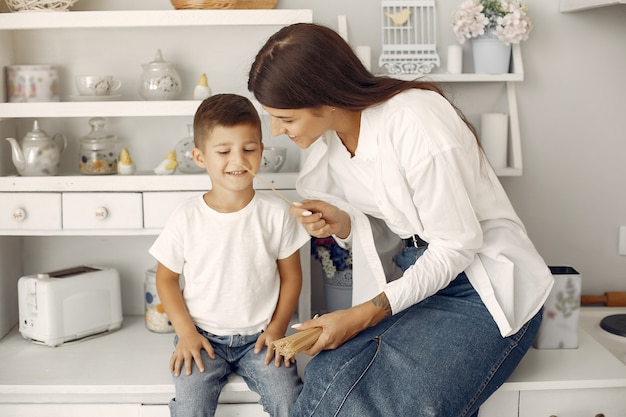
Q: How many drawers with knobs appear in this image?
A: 2